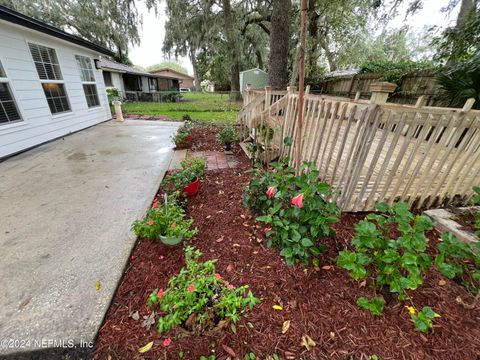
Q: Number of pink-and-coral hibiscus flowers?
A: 2